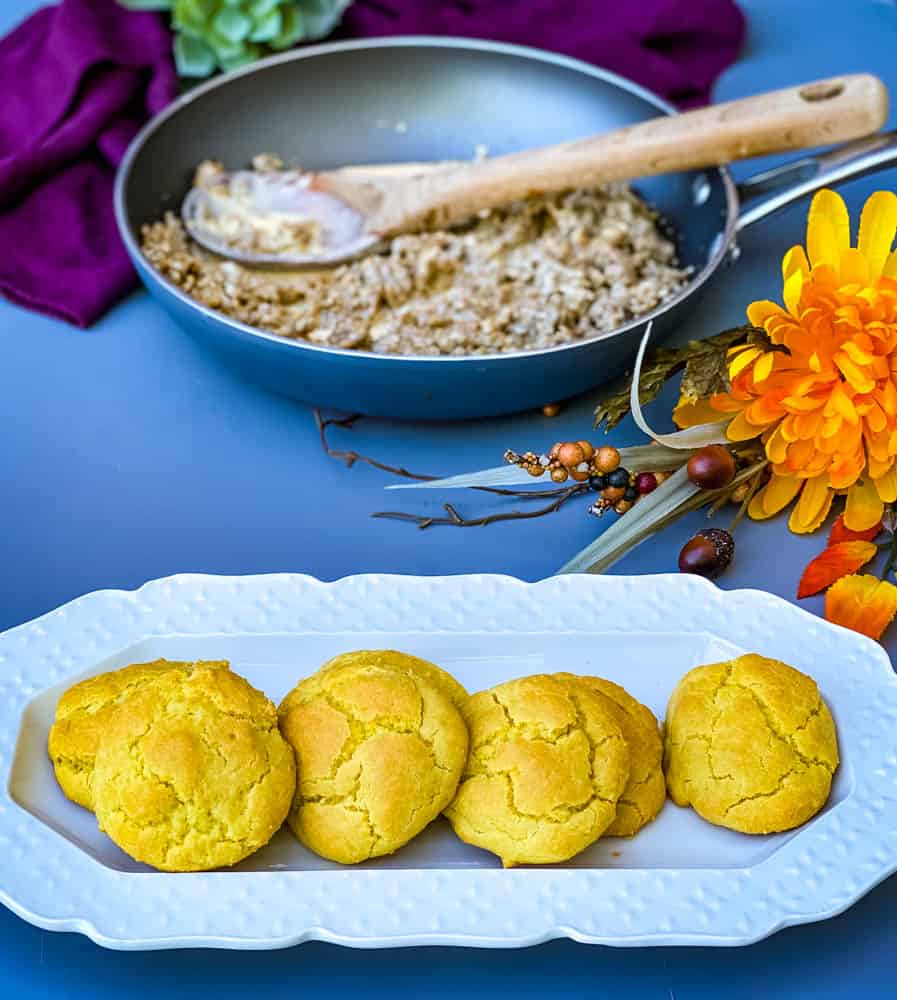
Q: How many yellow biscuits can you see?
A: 7